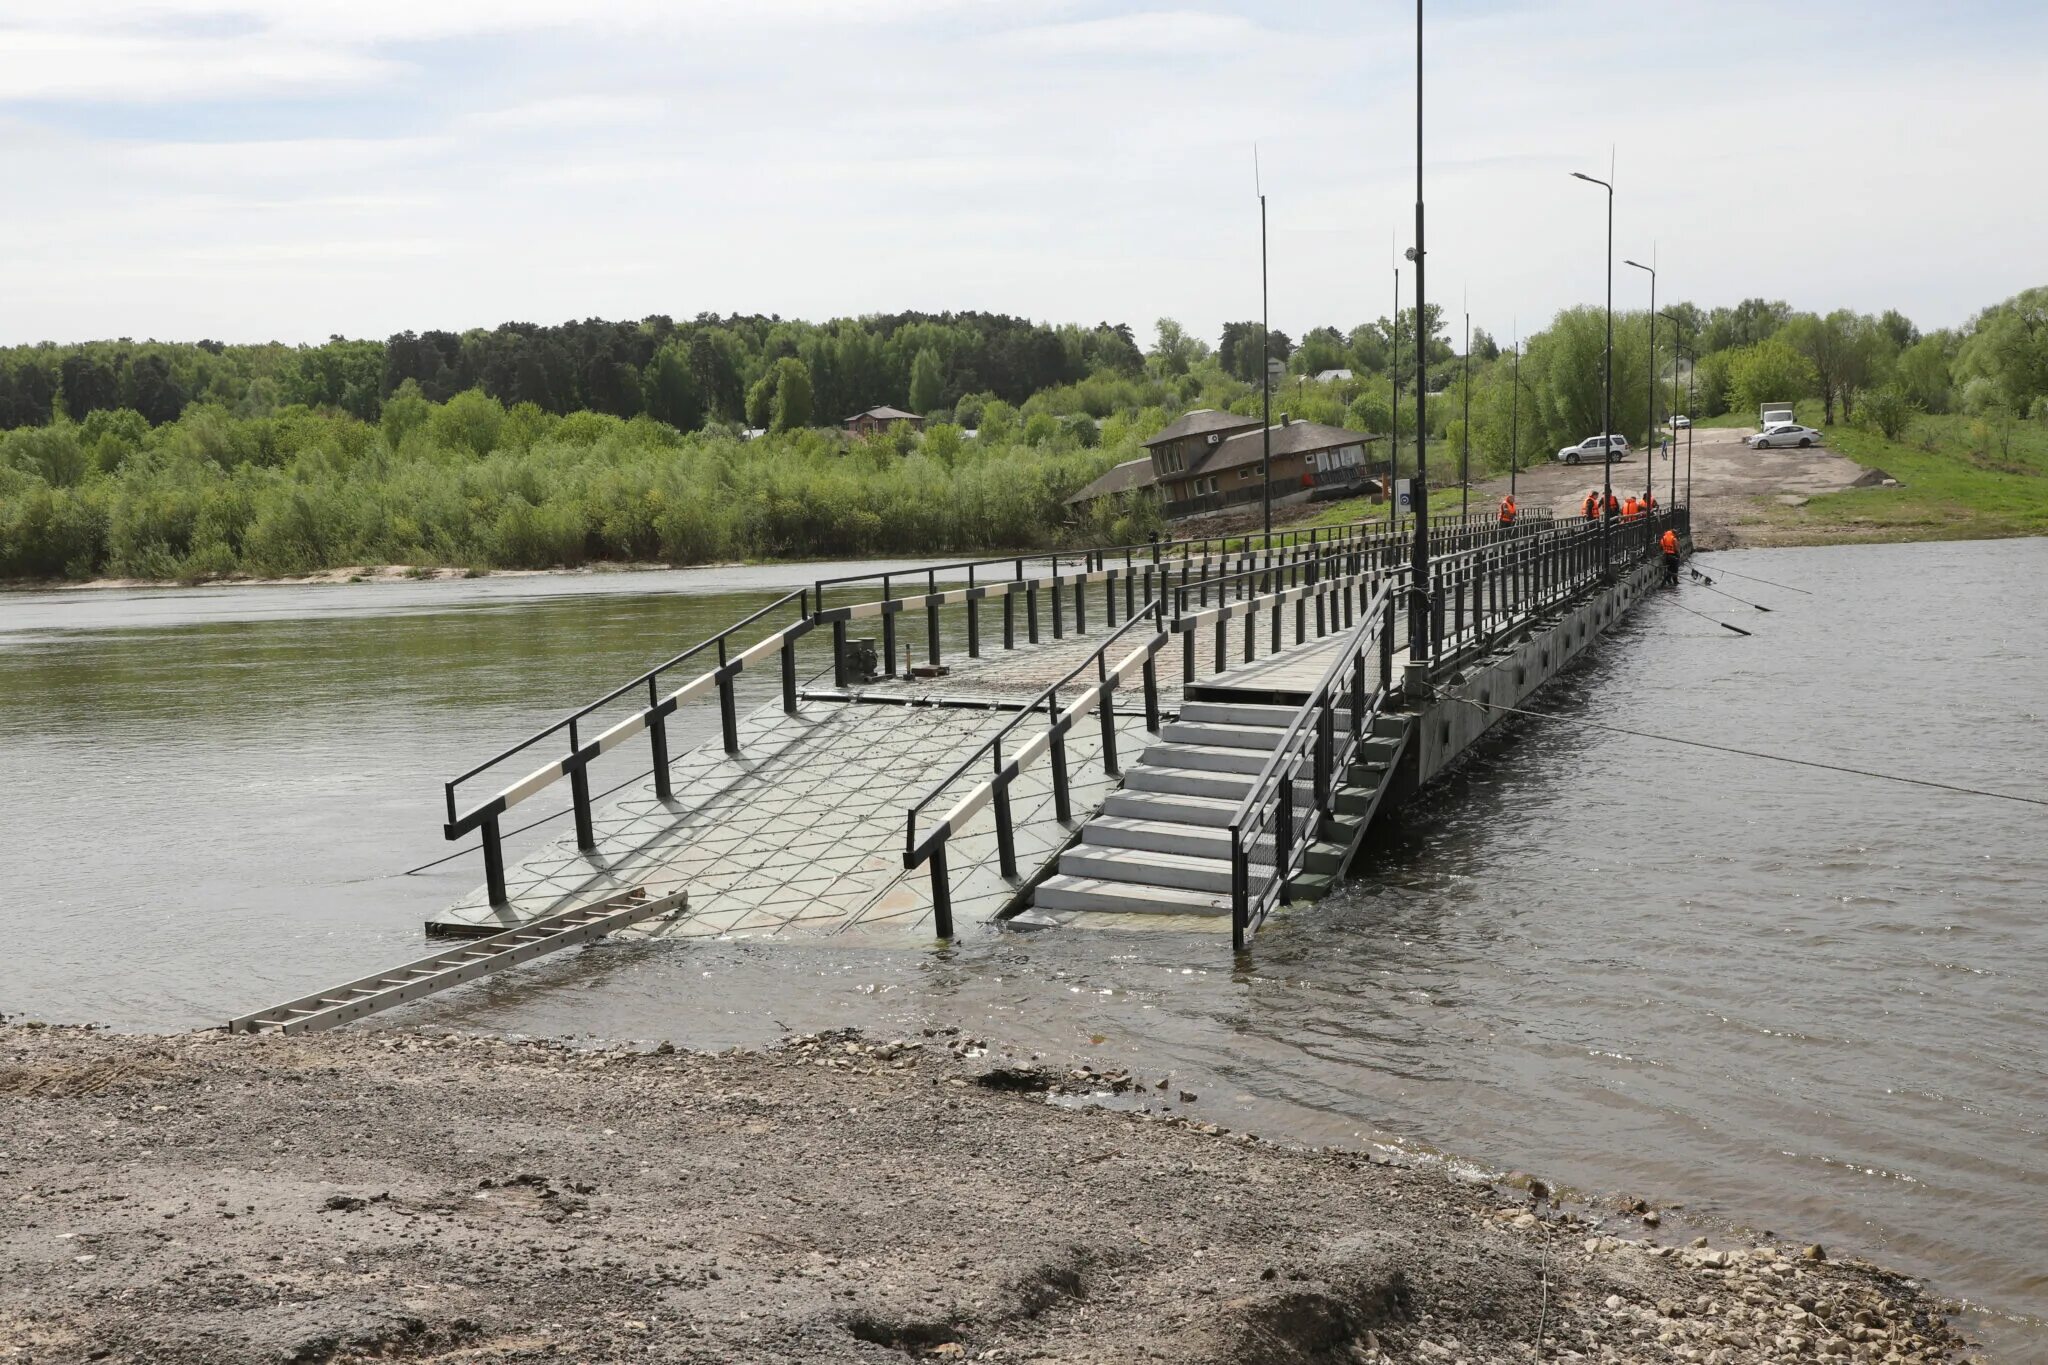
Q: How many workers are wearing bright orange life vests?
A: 6